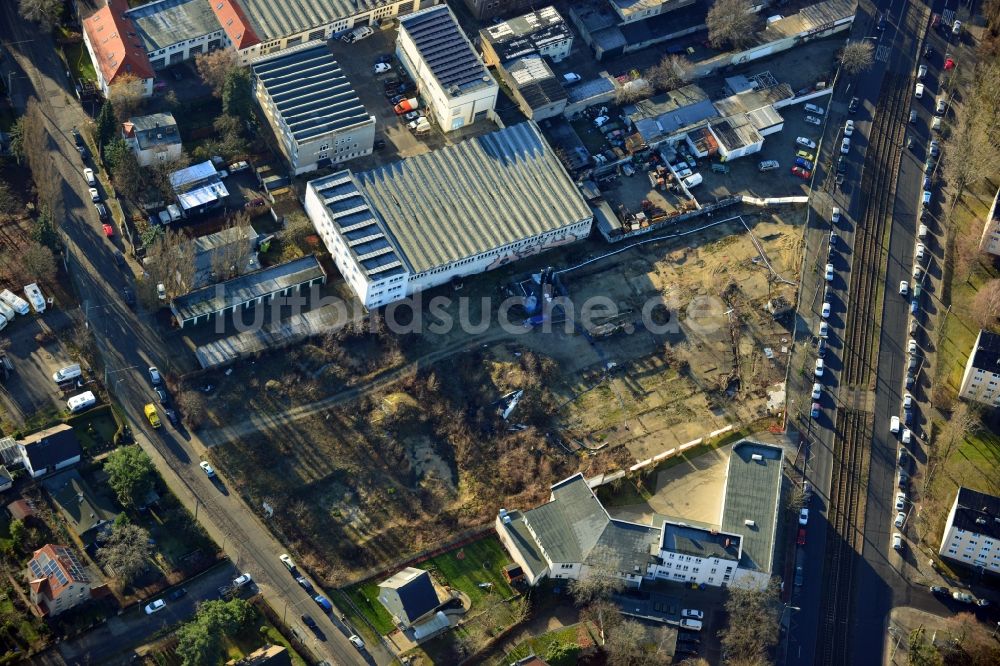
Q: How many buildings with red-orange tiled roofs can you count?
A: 3